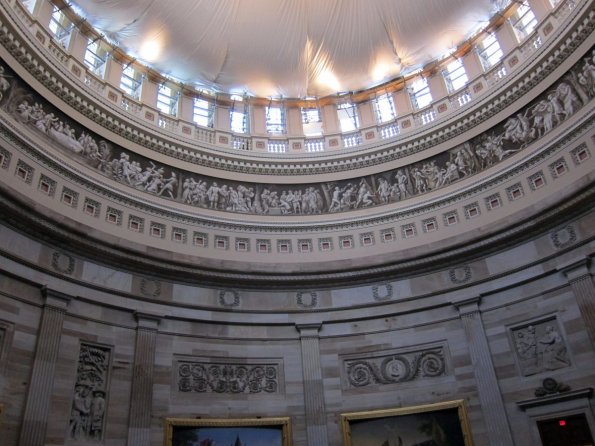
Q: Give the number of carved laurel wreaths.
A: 7